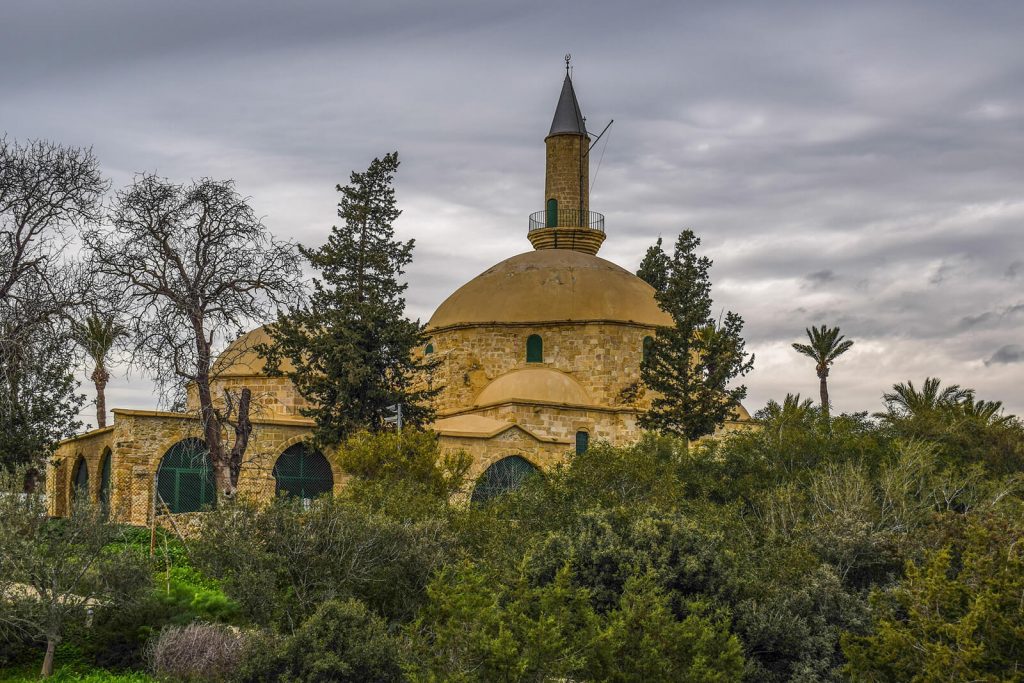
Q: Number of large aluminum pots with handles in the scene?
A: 0